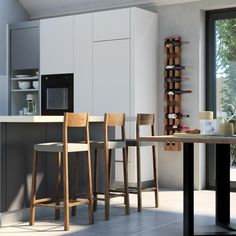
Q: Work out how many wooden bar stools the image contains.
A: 3